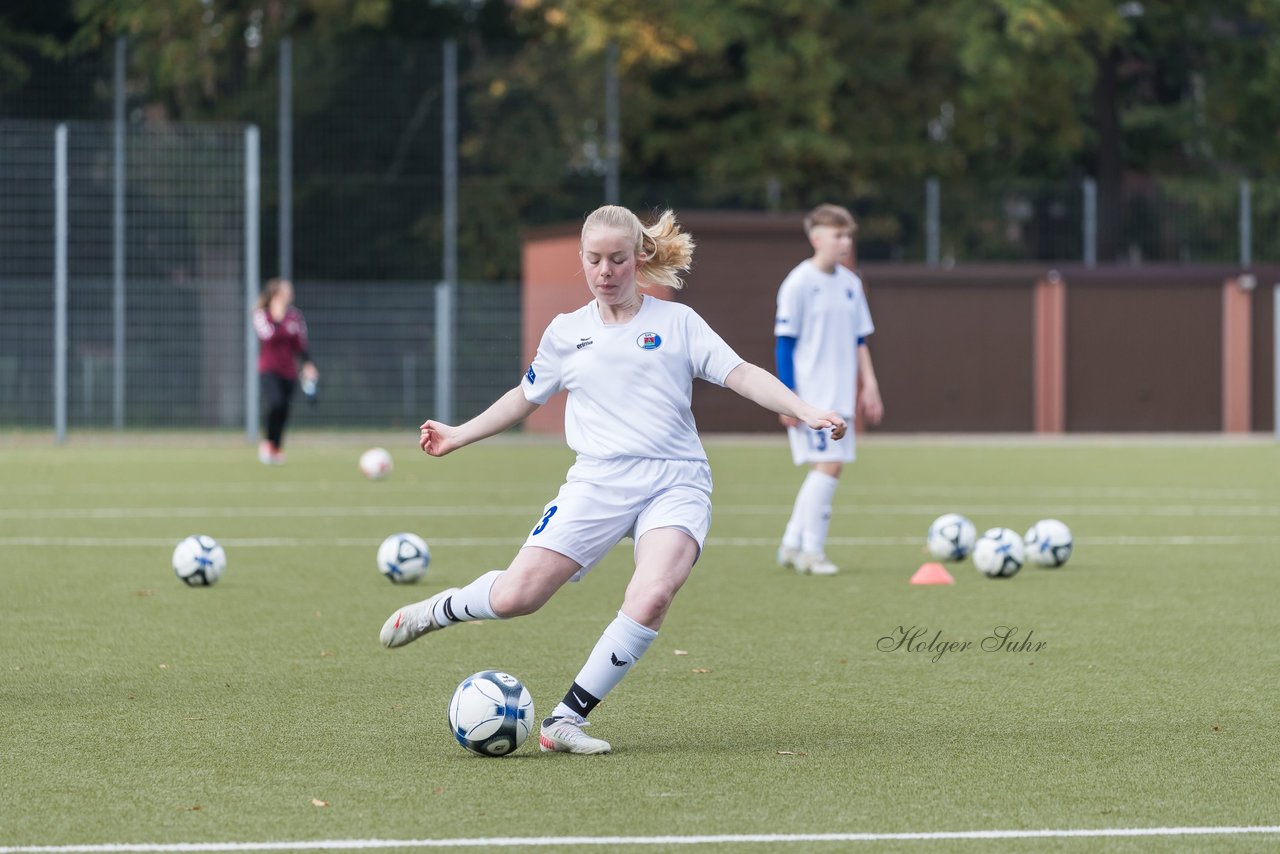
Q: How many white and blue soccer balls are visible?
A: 6